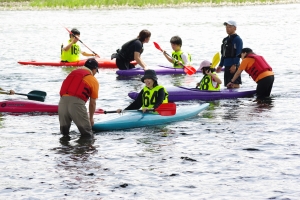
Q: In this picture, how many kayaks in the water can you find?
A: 5